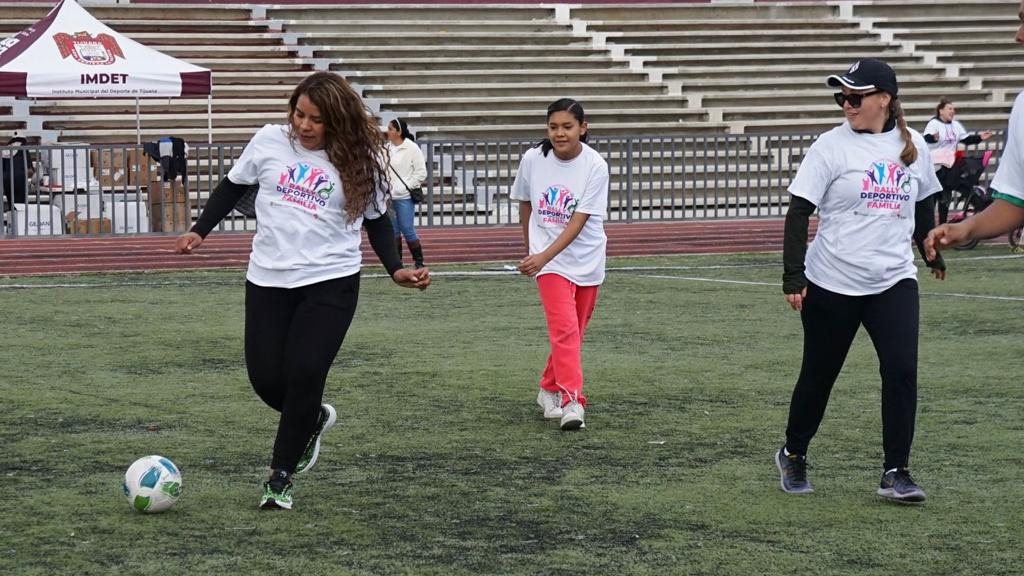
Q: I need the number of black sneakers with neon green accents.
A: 2